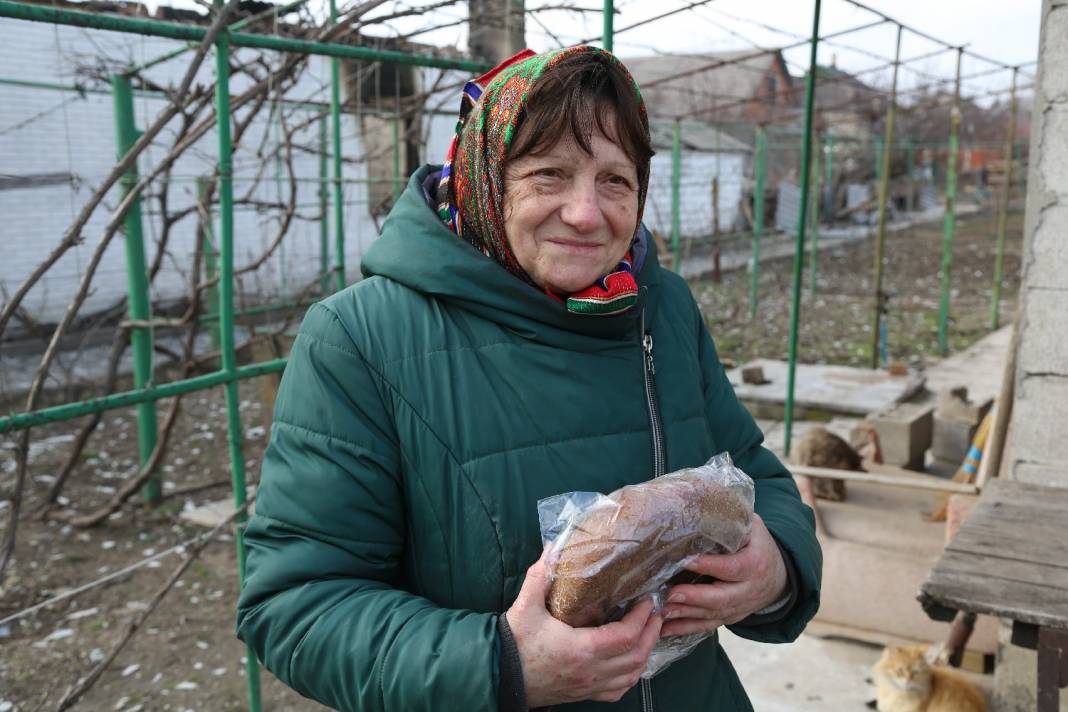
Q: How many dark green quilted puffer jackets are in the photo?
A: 1